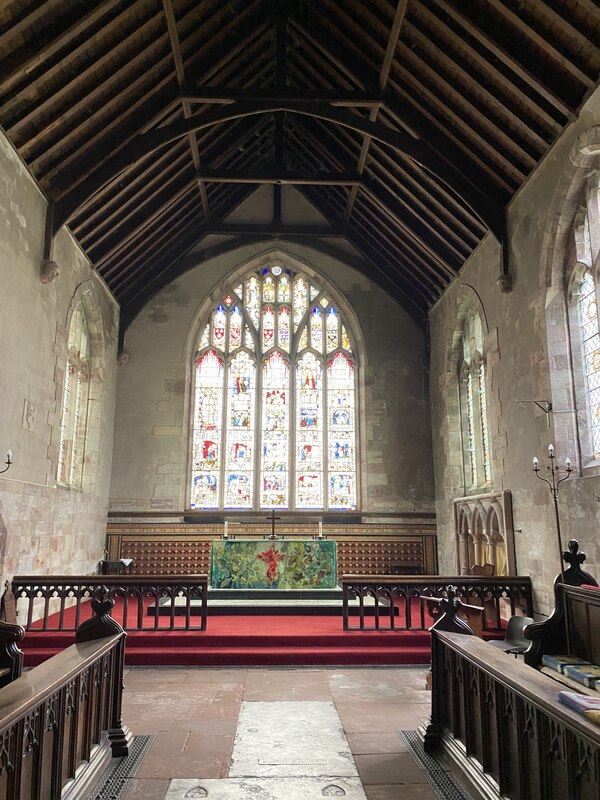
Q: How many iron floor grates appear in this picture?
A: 2